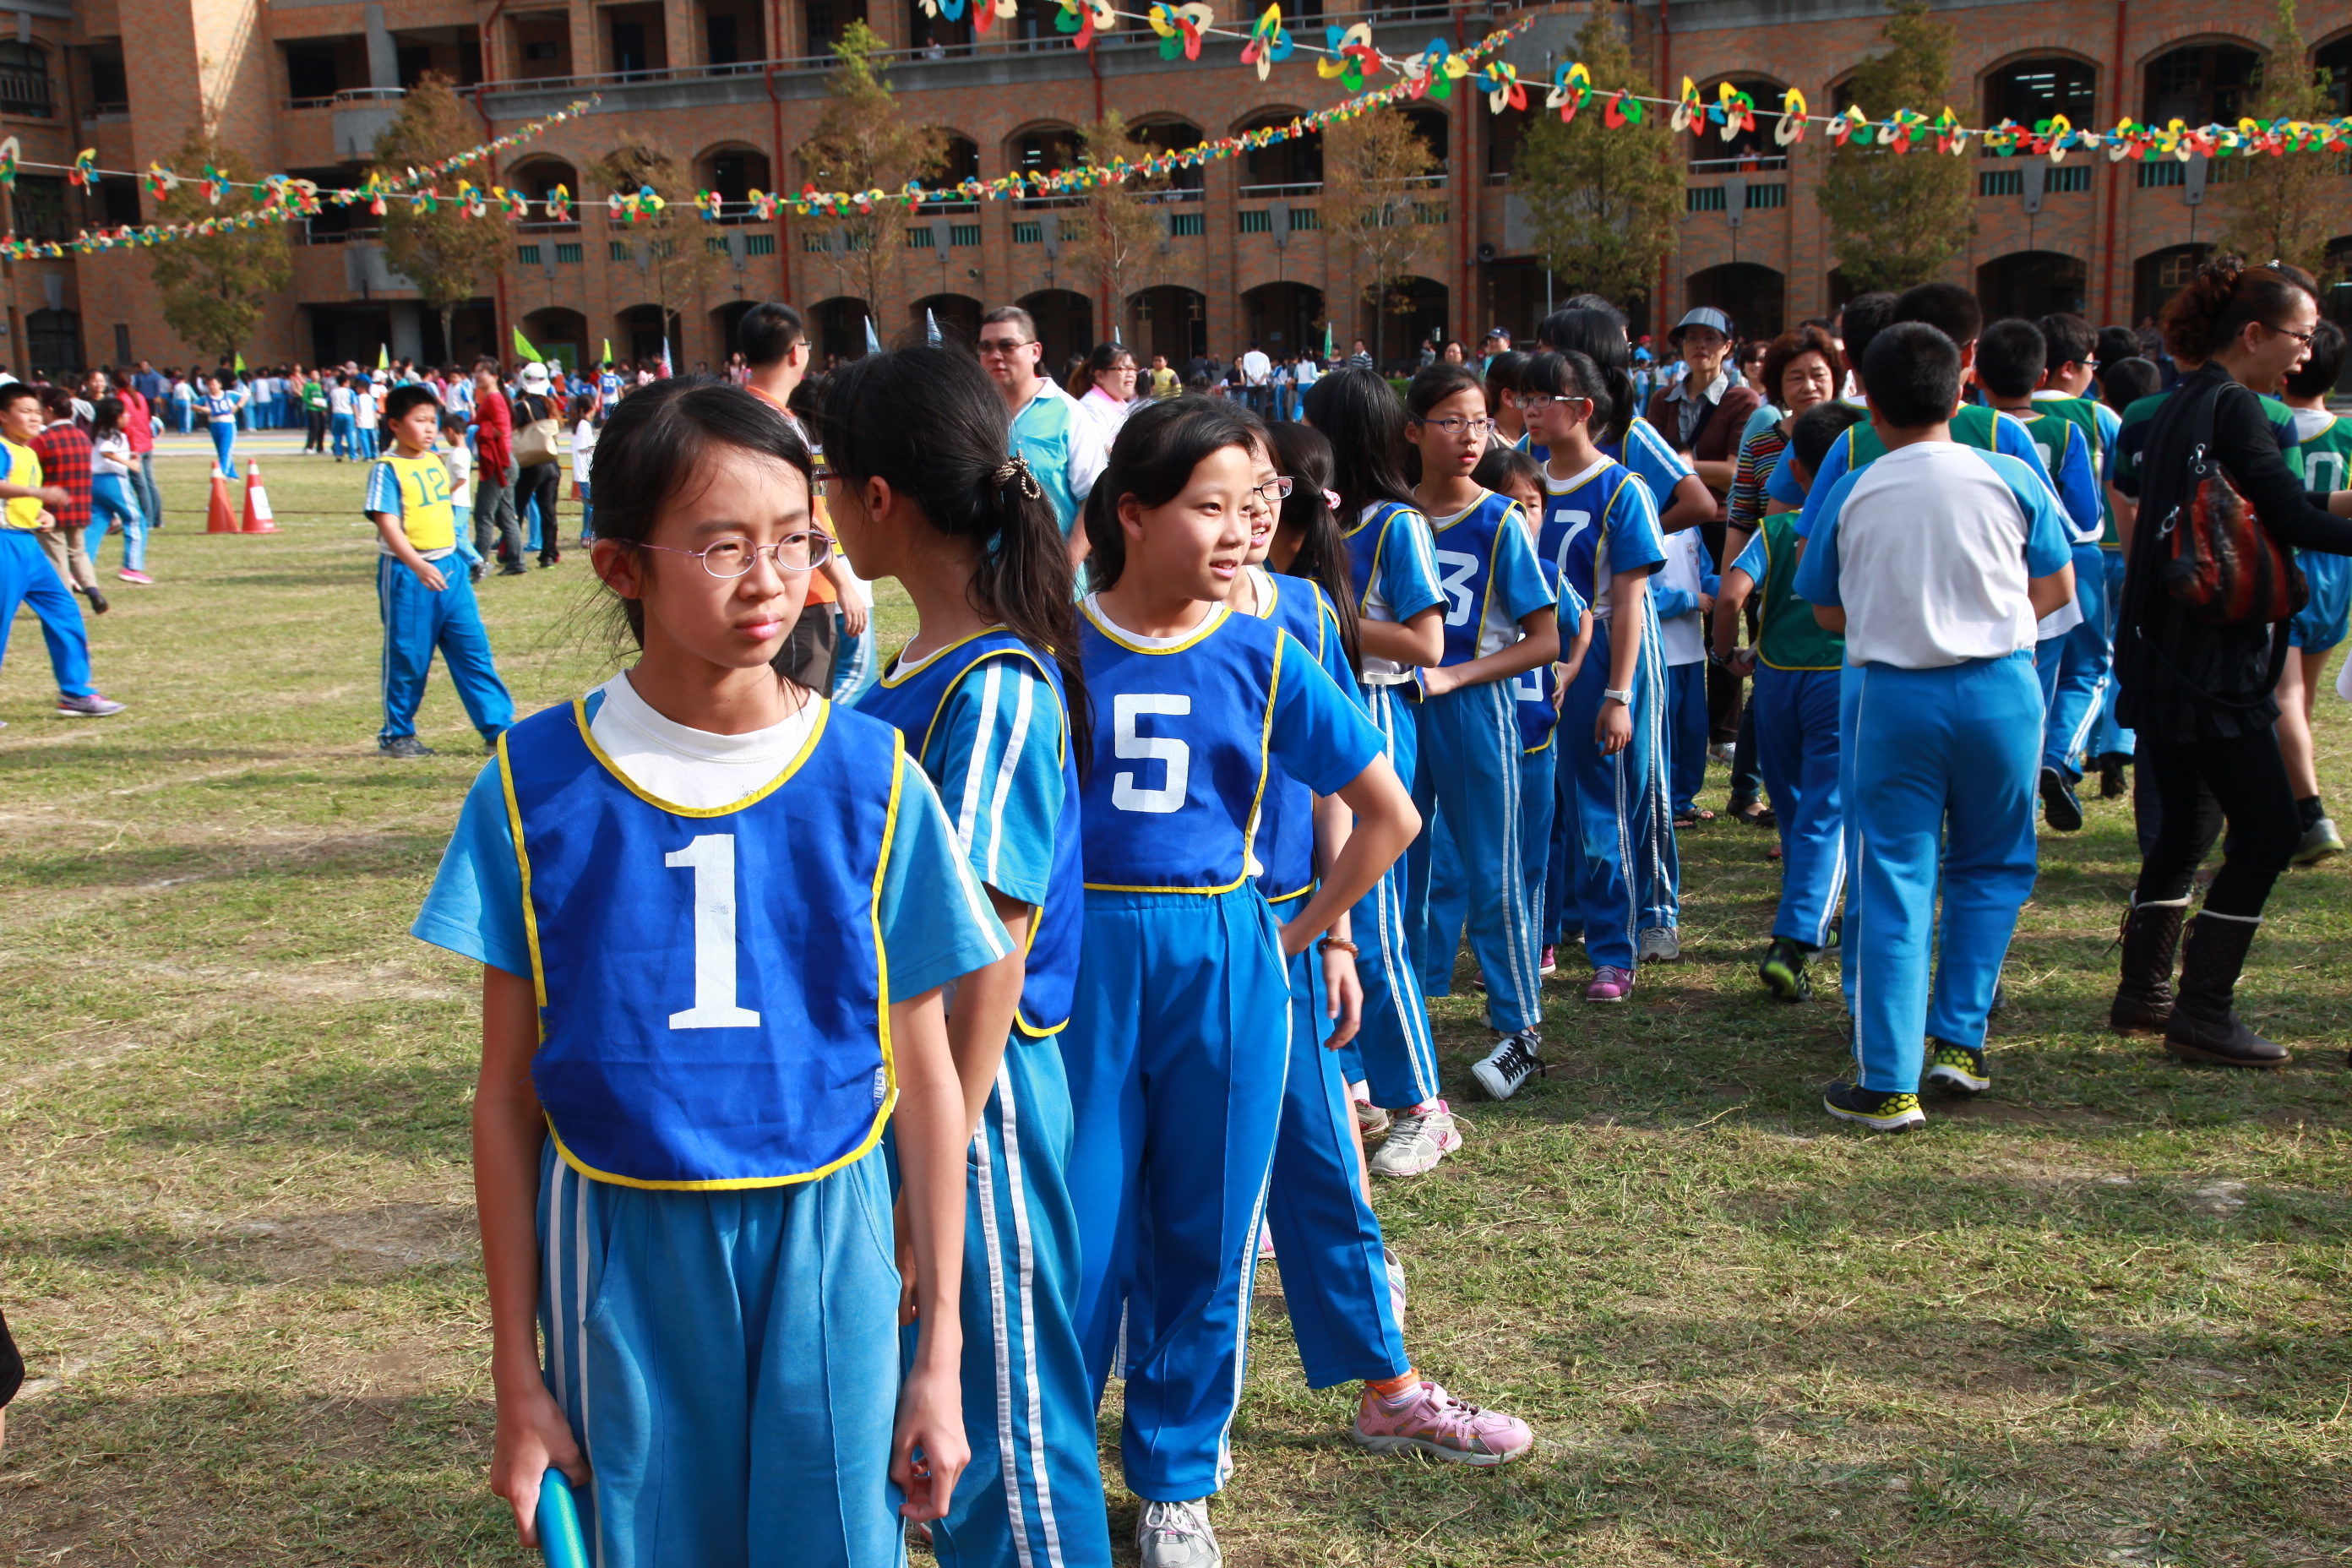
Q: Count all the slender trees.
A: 9